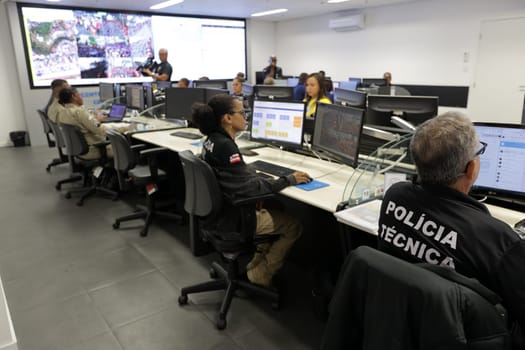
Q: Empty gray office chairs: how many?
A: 1